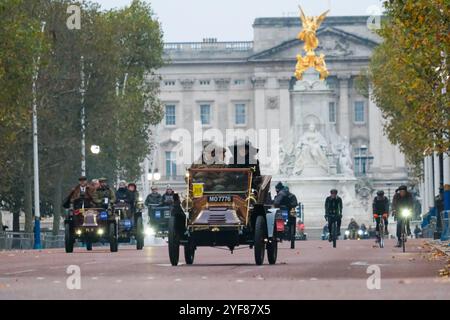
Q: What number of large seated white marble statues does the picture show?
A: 1